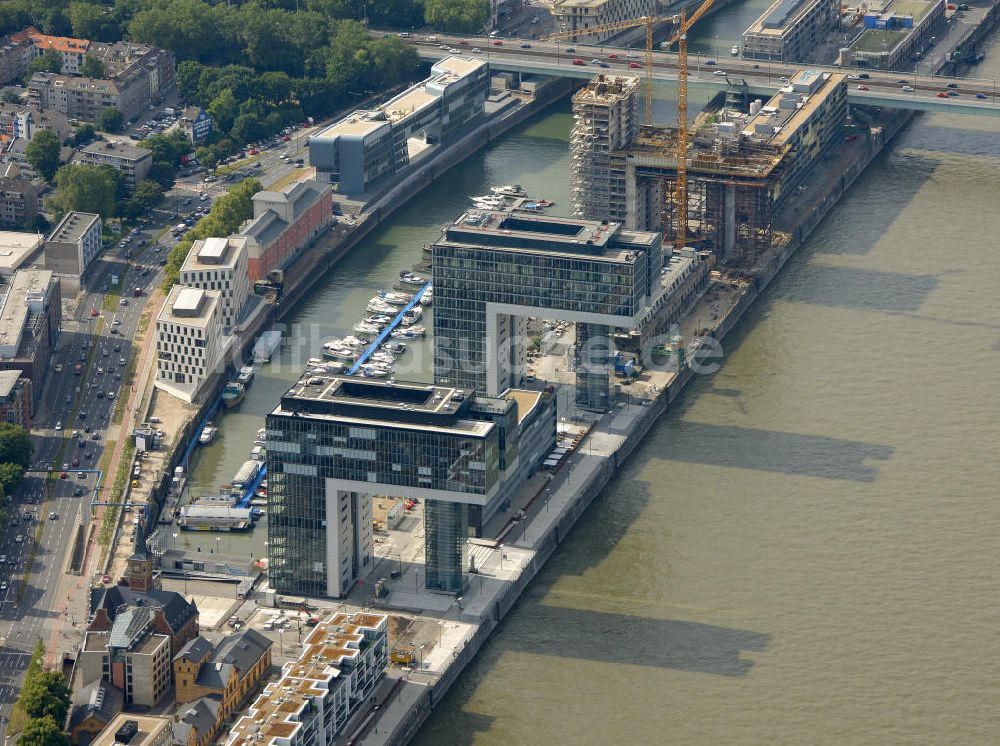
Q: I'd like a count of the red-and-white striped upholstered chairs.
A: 0